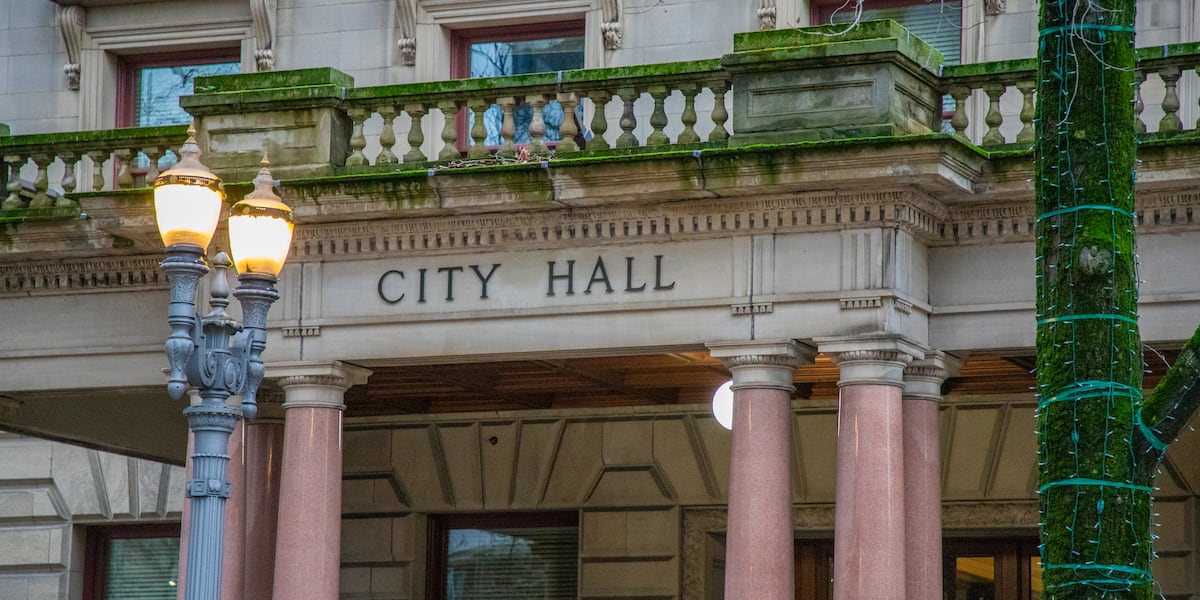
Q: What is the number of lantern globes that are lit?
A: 2